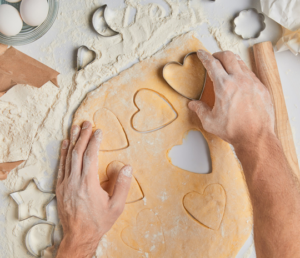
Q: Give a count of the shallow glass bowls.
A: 1